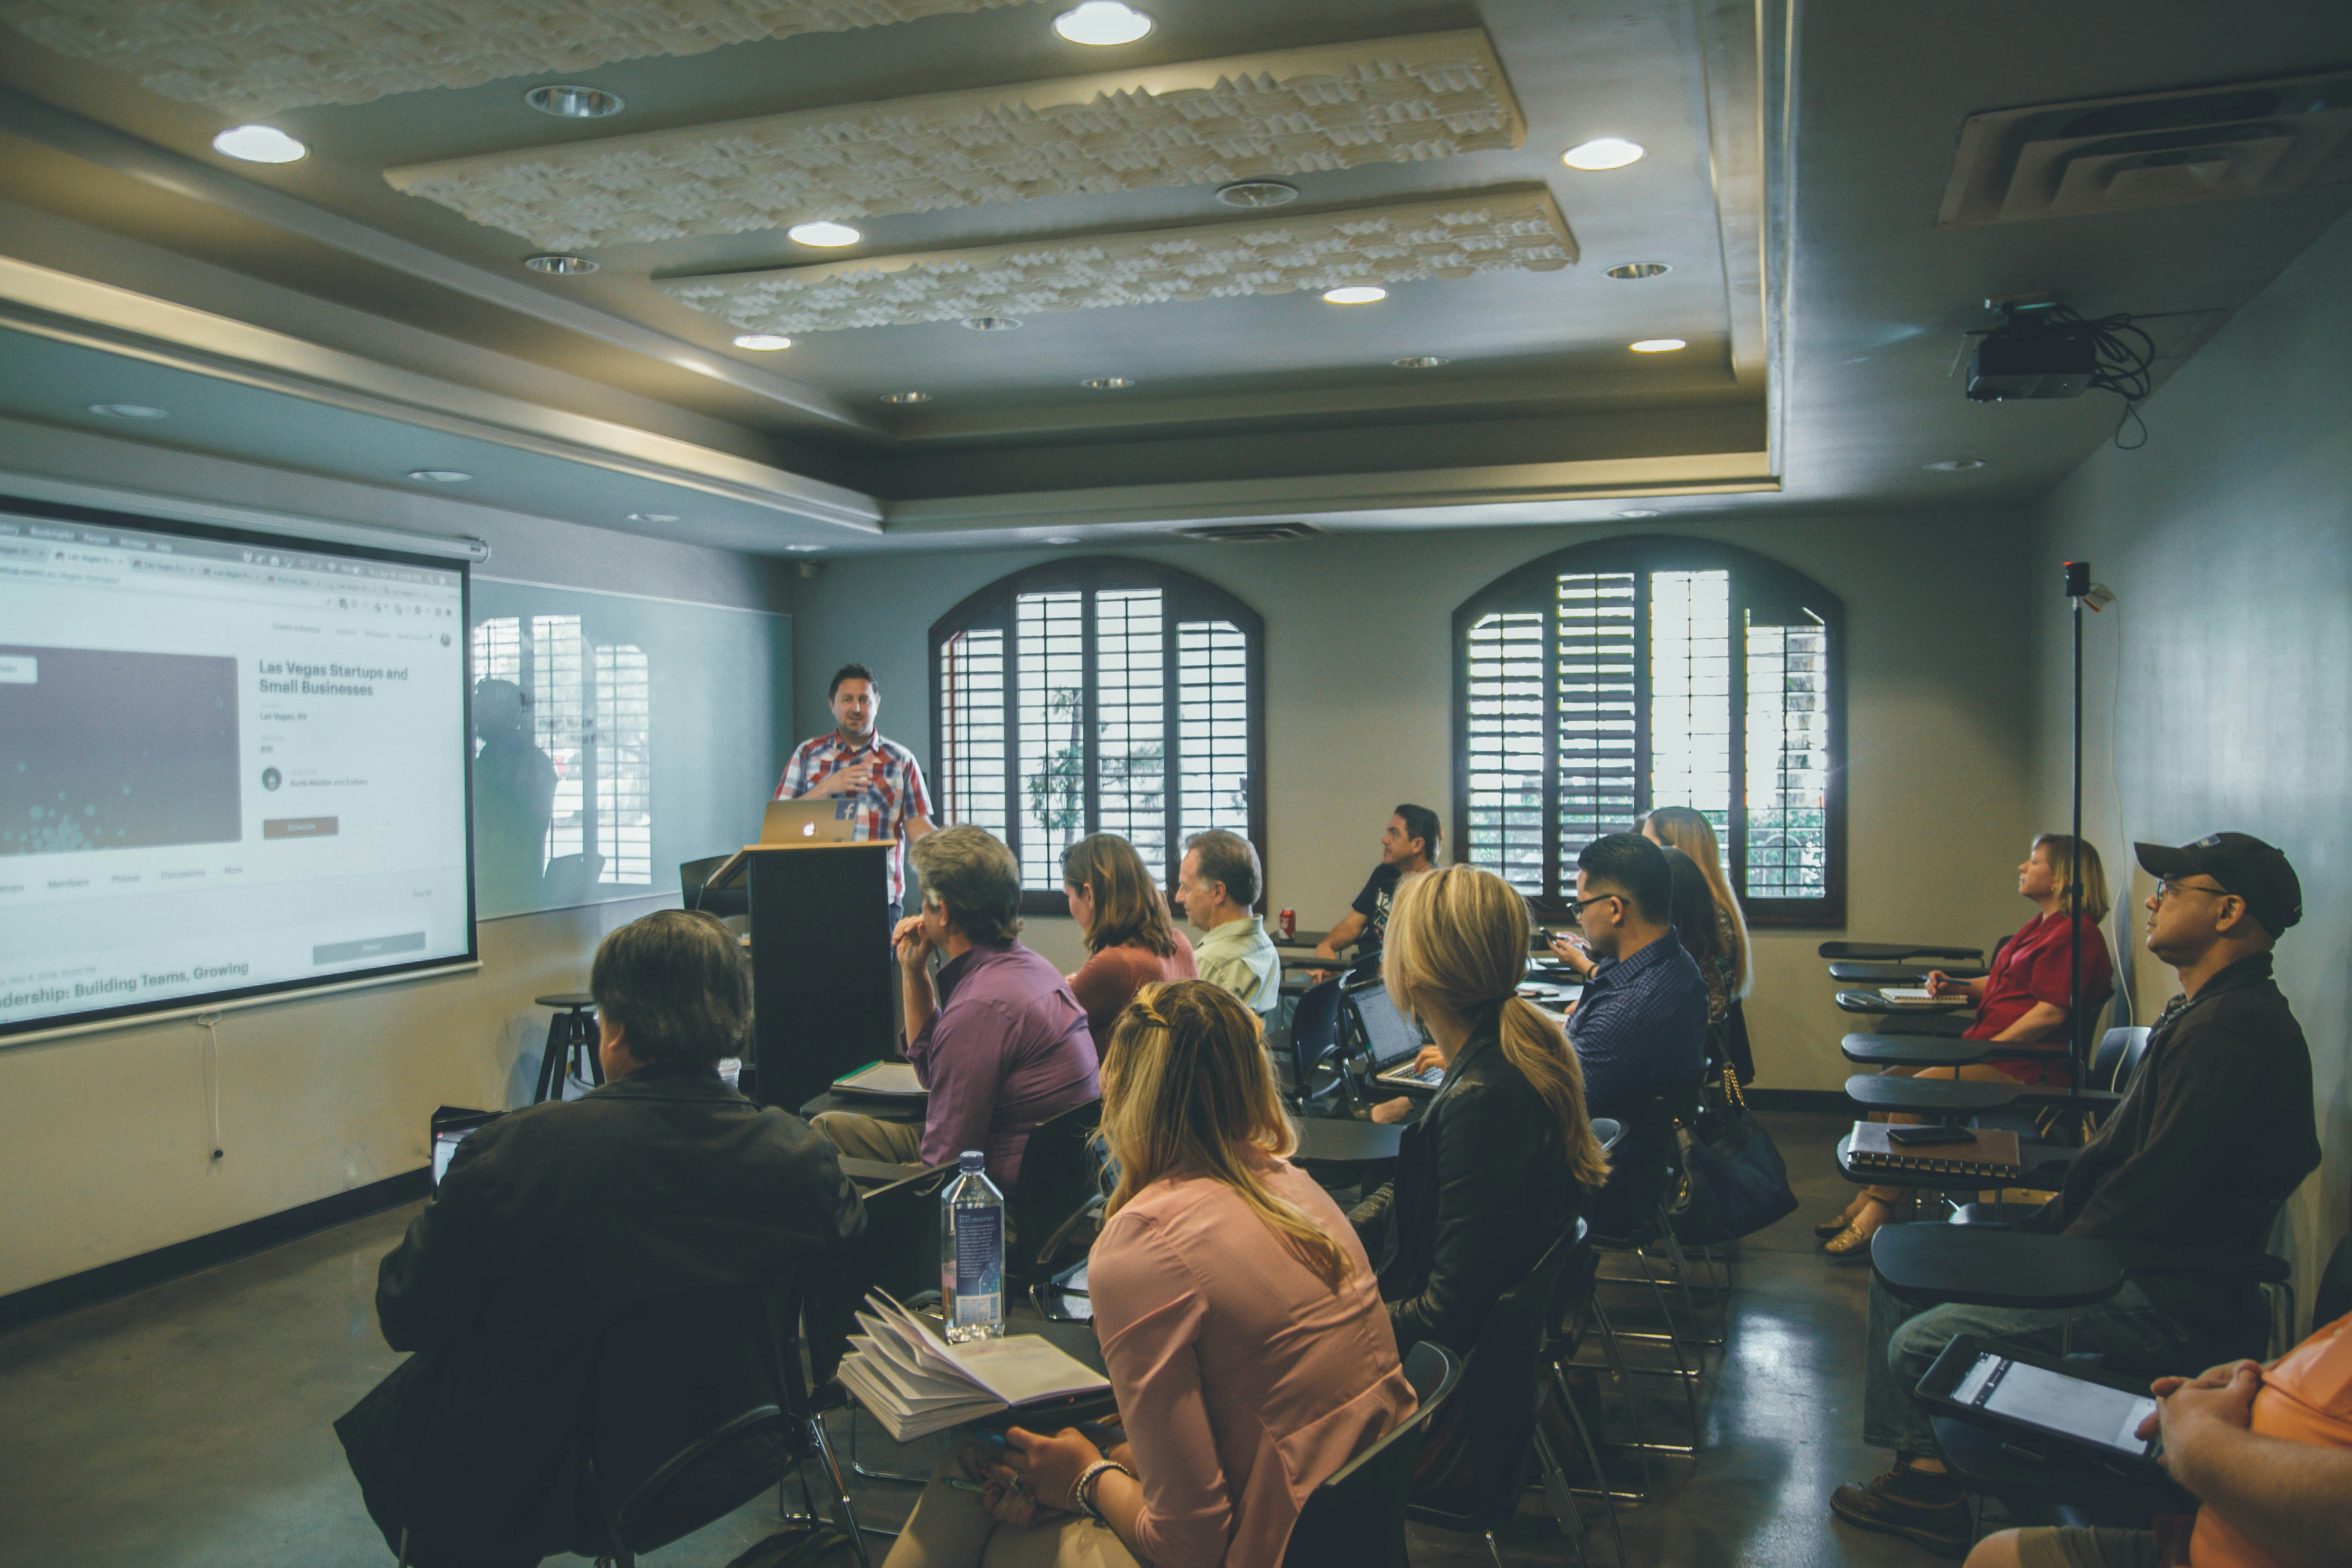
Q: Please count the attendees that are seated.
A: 13